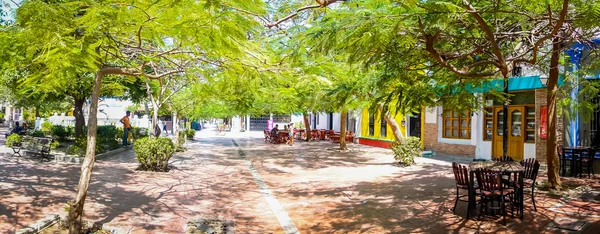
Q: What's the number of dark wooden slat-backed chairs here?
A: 4